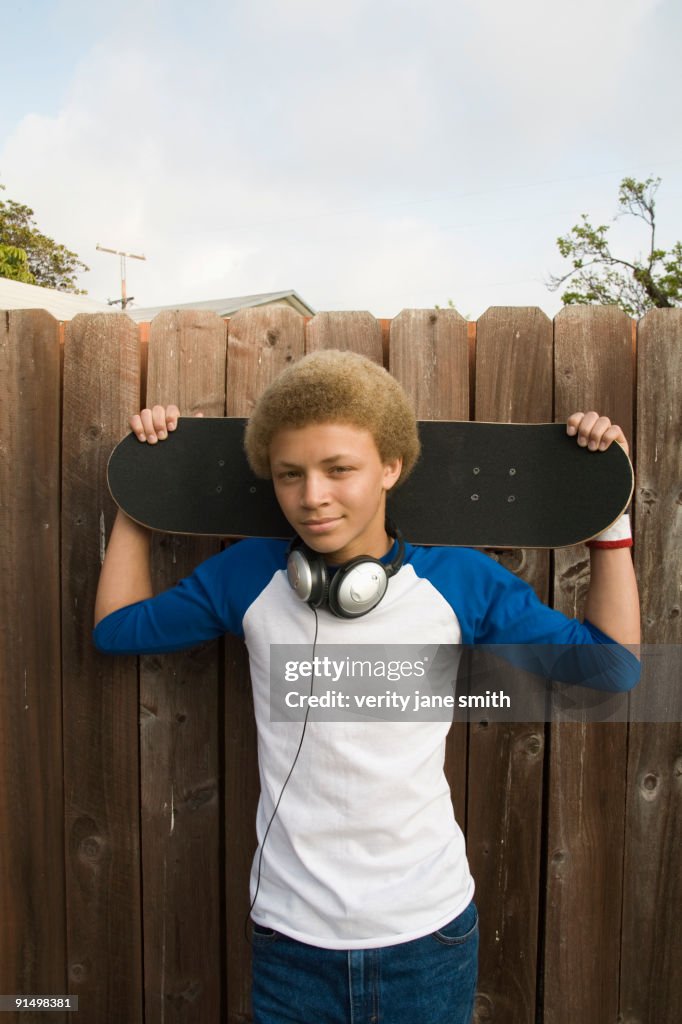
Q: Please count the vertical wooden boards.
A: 9